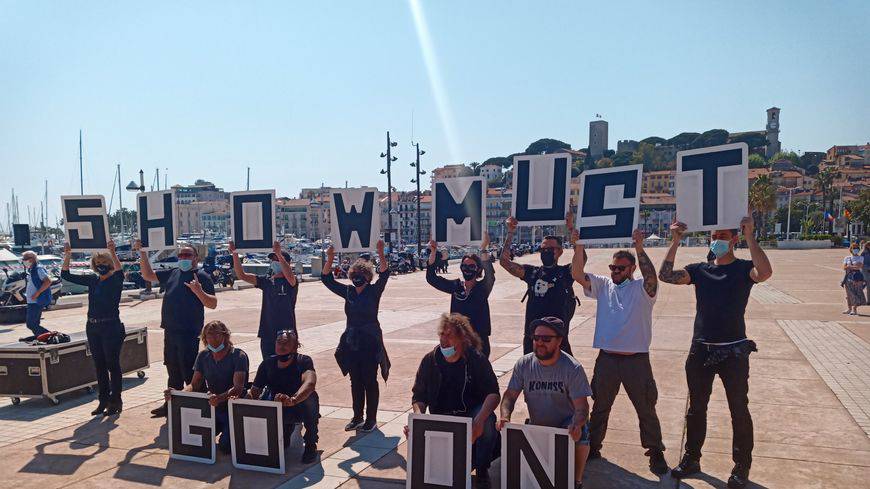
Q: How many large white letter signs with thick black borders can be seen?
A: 12